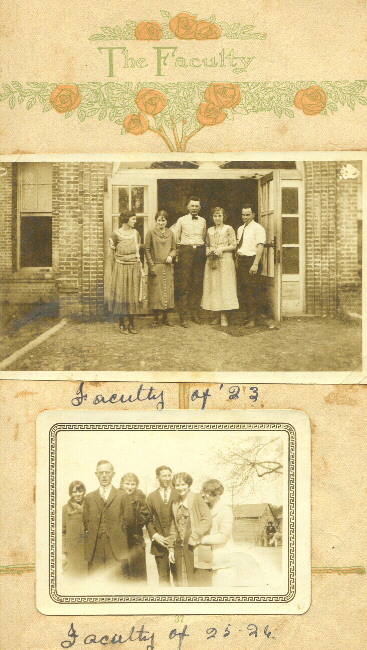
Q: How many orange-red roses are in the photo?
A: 9